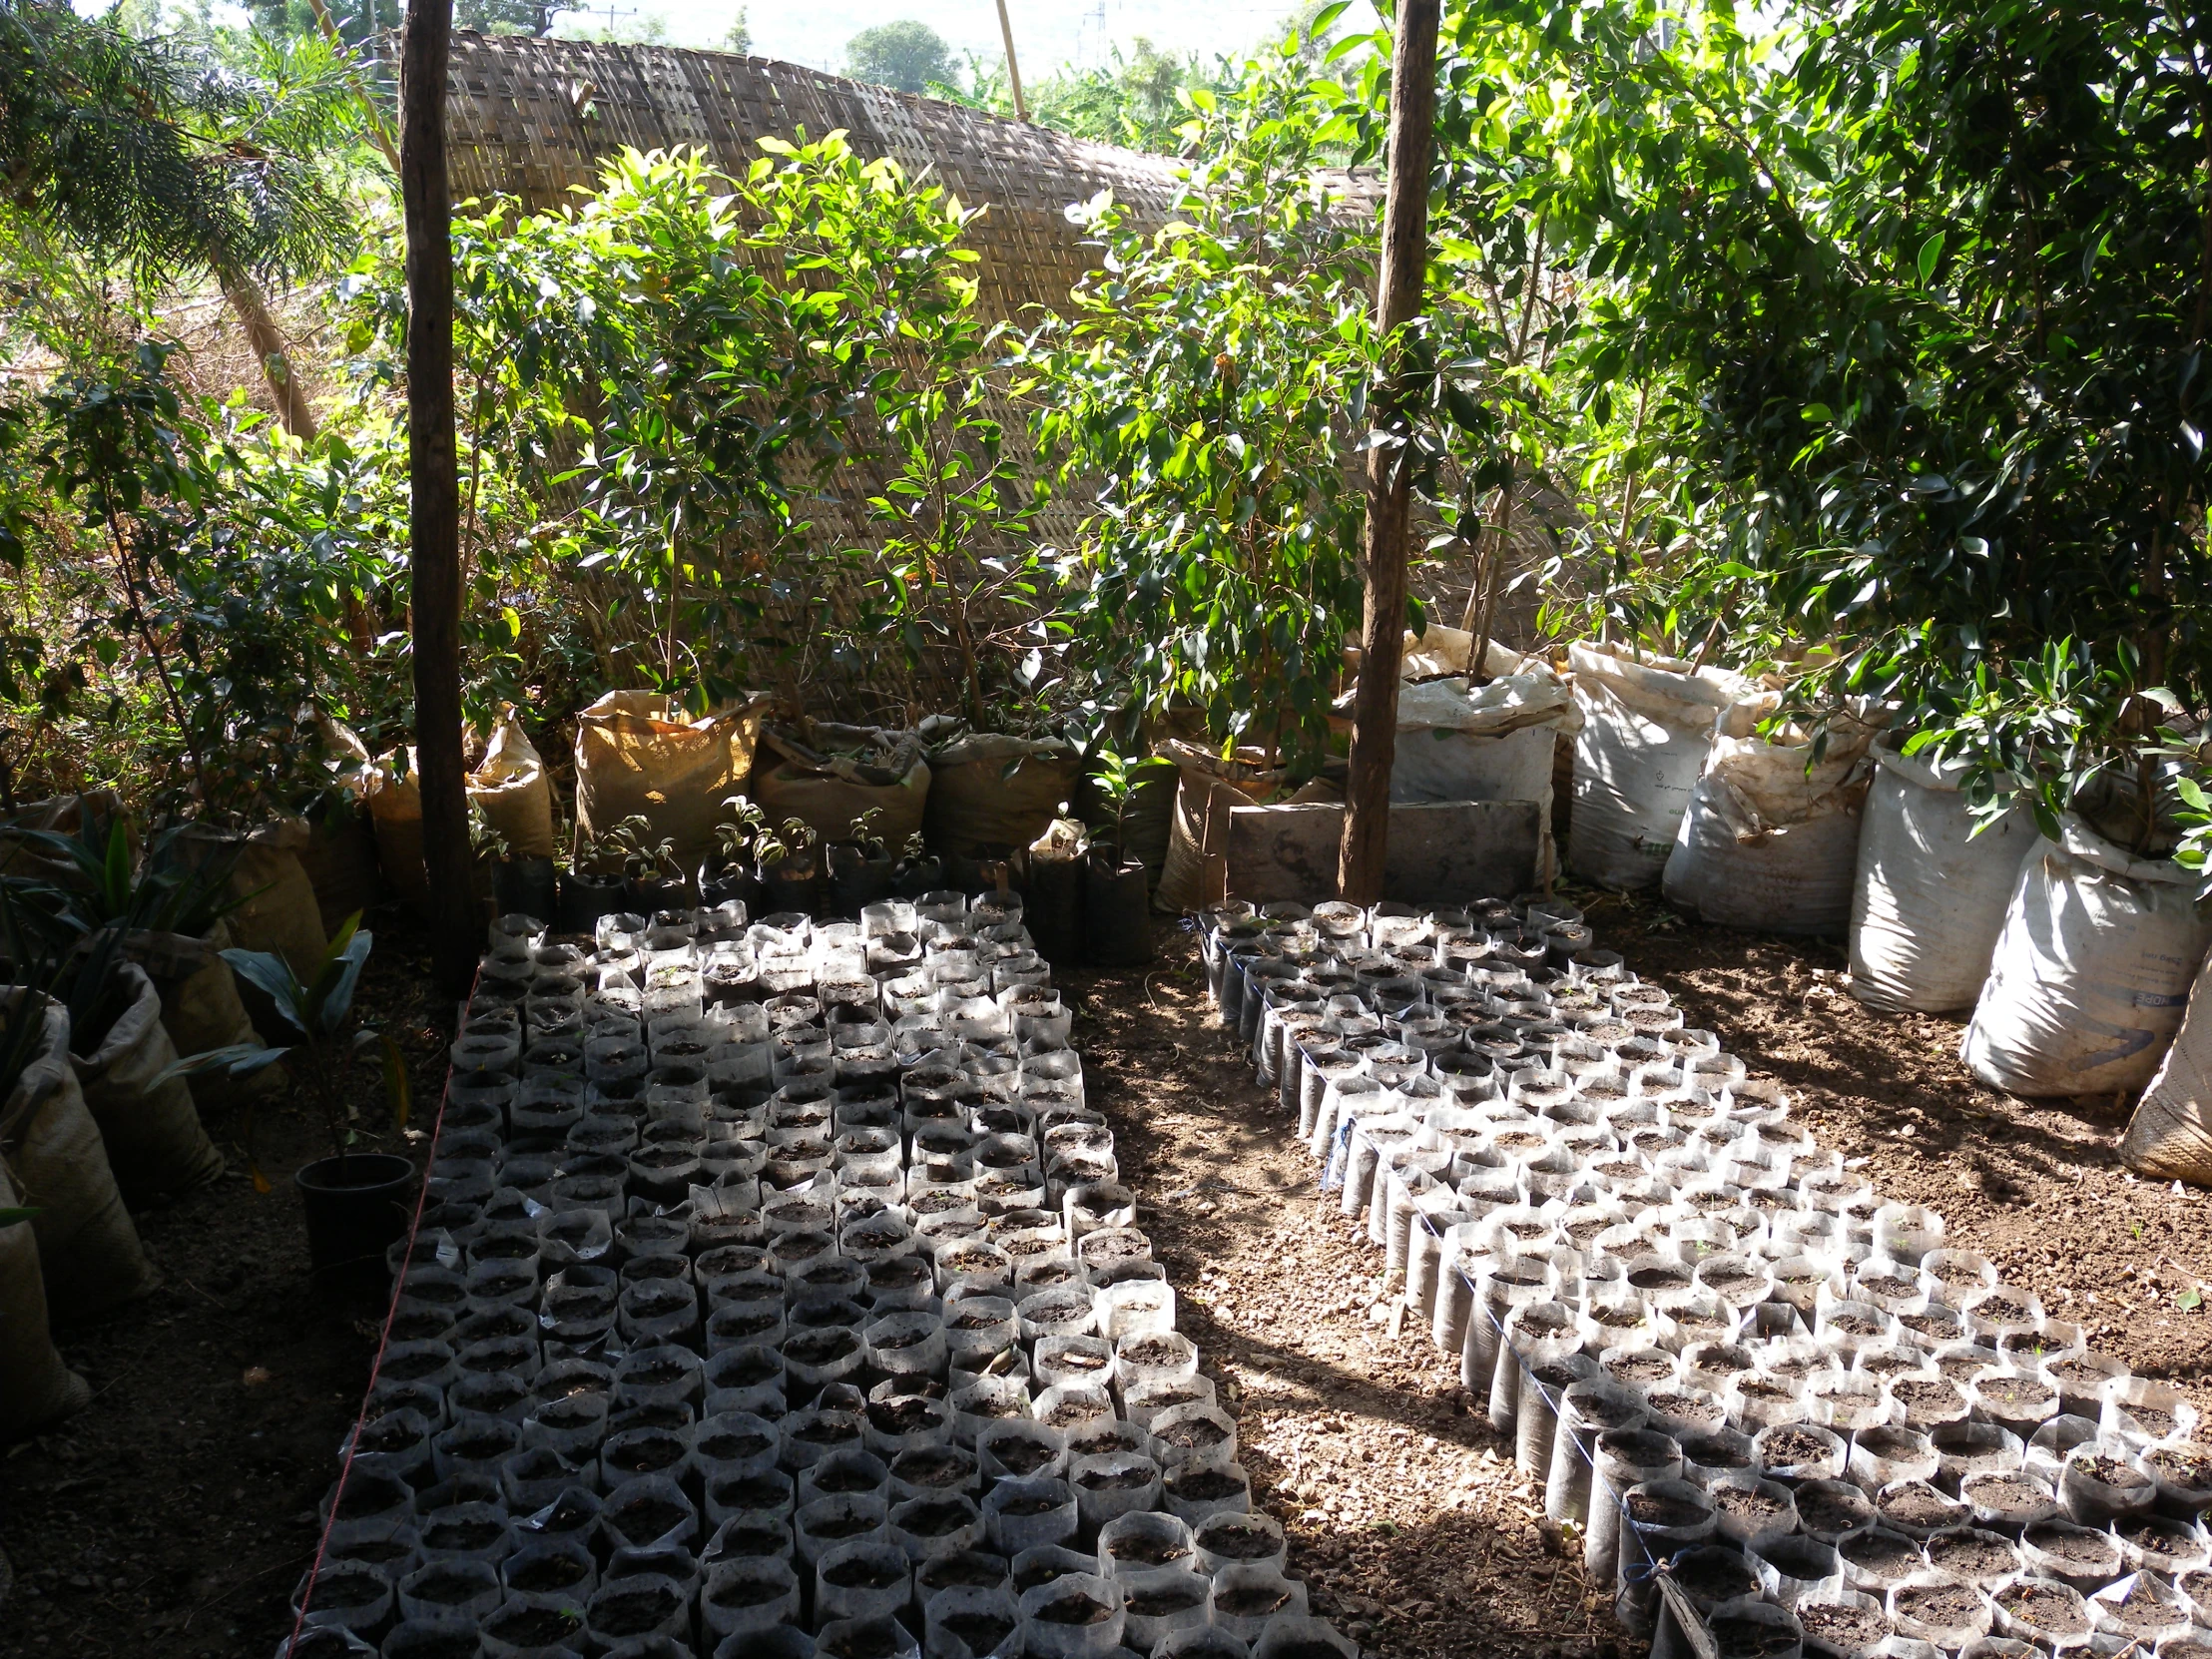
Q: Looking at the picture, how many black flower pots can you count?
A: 1